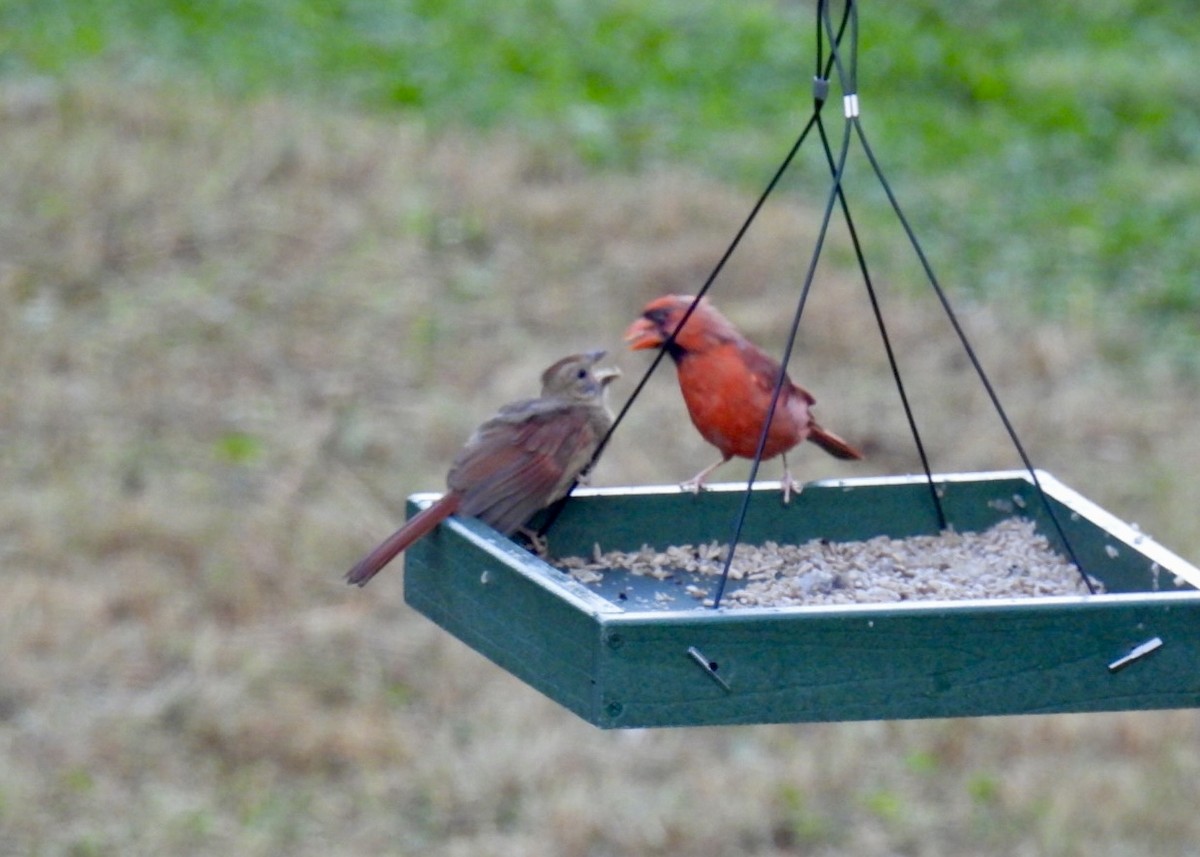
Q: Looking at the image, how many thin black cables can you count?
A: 4